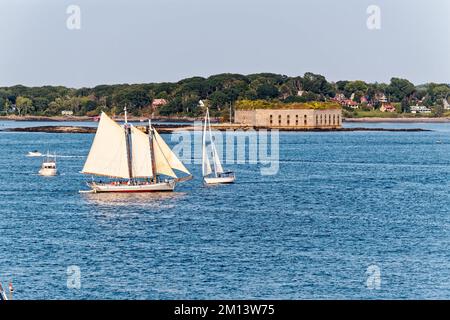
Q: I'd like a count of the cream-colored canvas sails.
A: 4